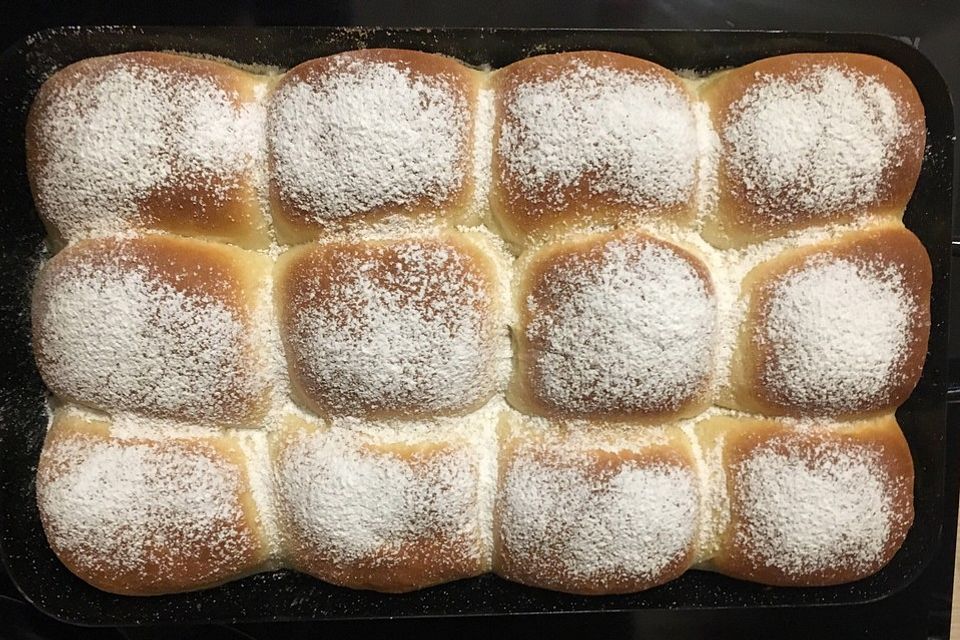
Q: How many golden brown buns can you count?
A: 12